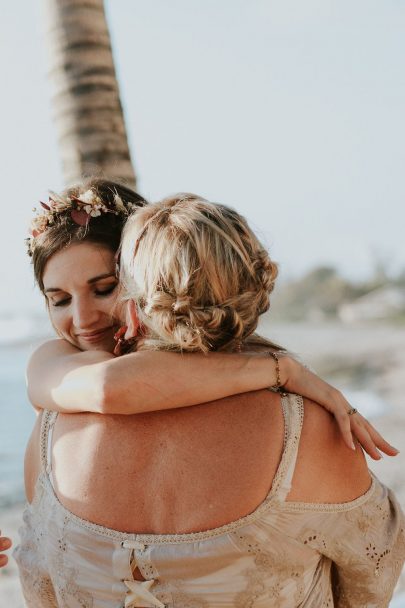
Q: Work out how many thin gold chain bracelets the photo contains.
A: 1